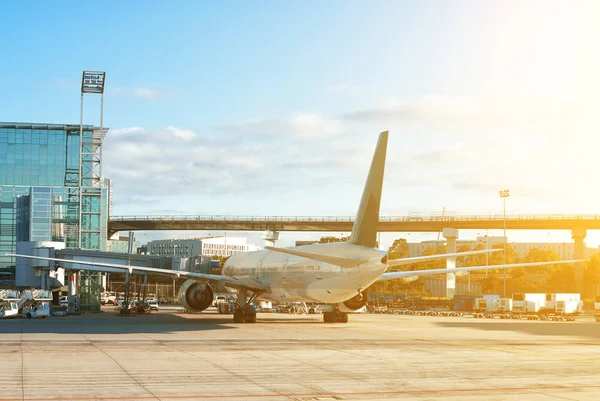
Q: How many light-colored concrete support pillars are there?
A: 3